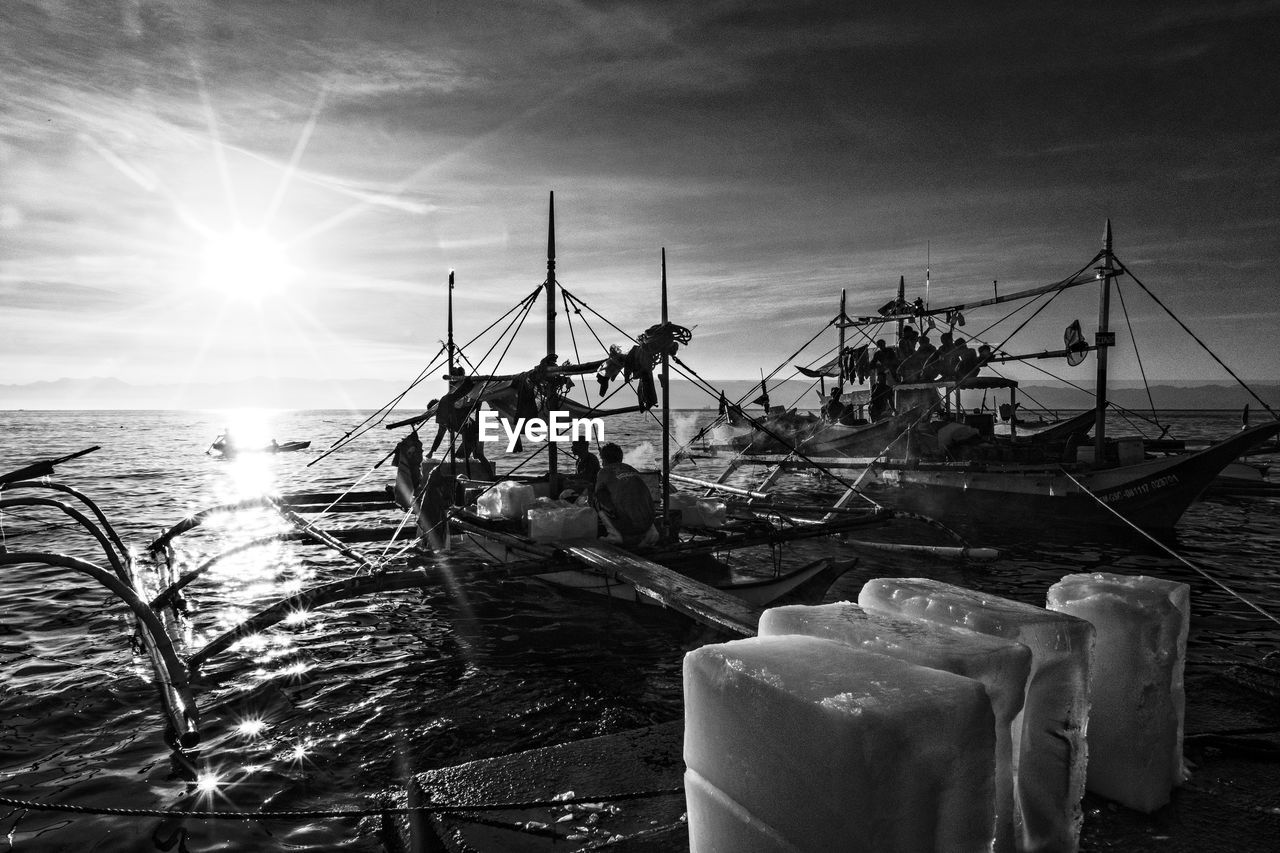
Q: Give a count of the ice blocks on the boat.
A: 3